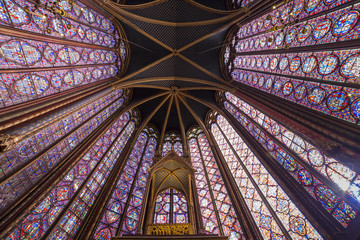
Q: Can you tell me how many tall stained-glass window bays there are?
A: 9